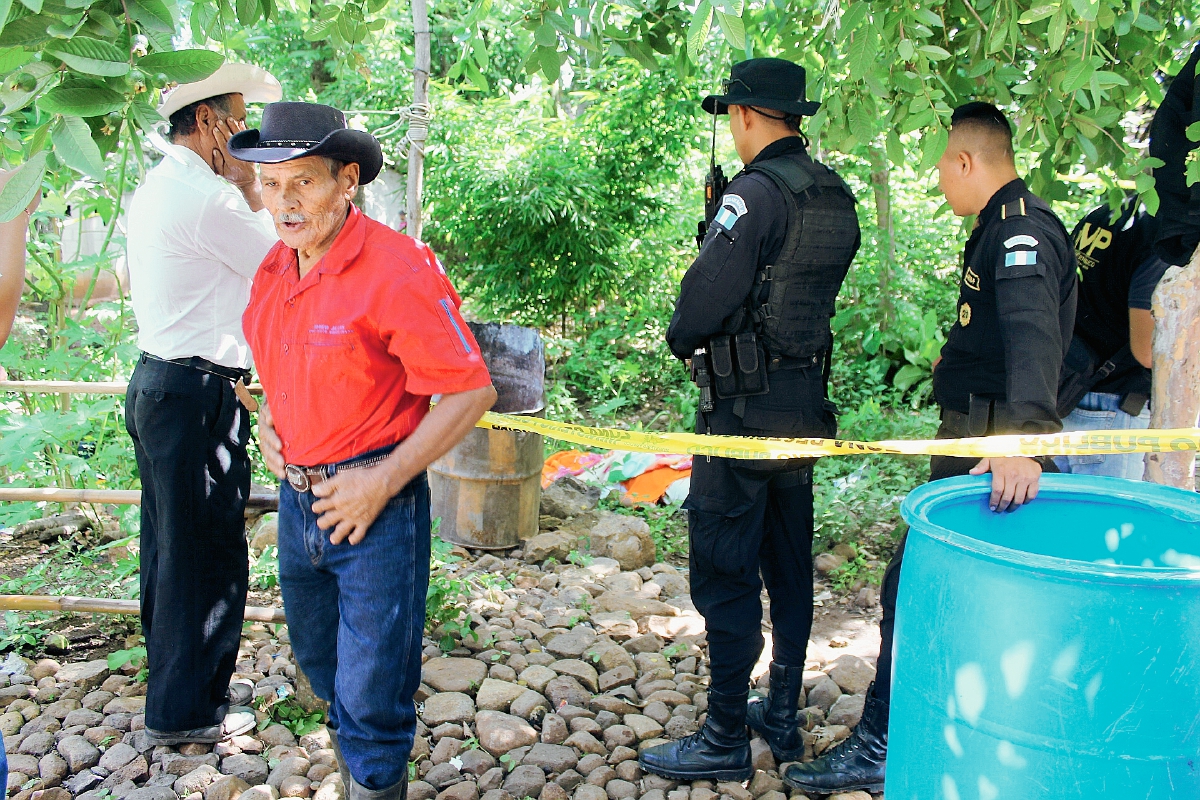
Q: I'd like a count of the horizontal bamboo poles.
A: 3